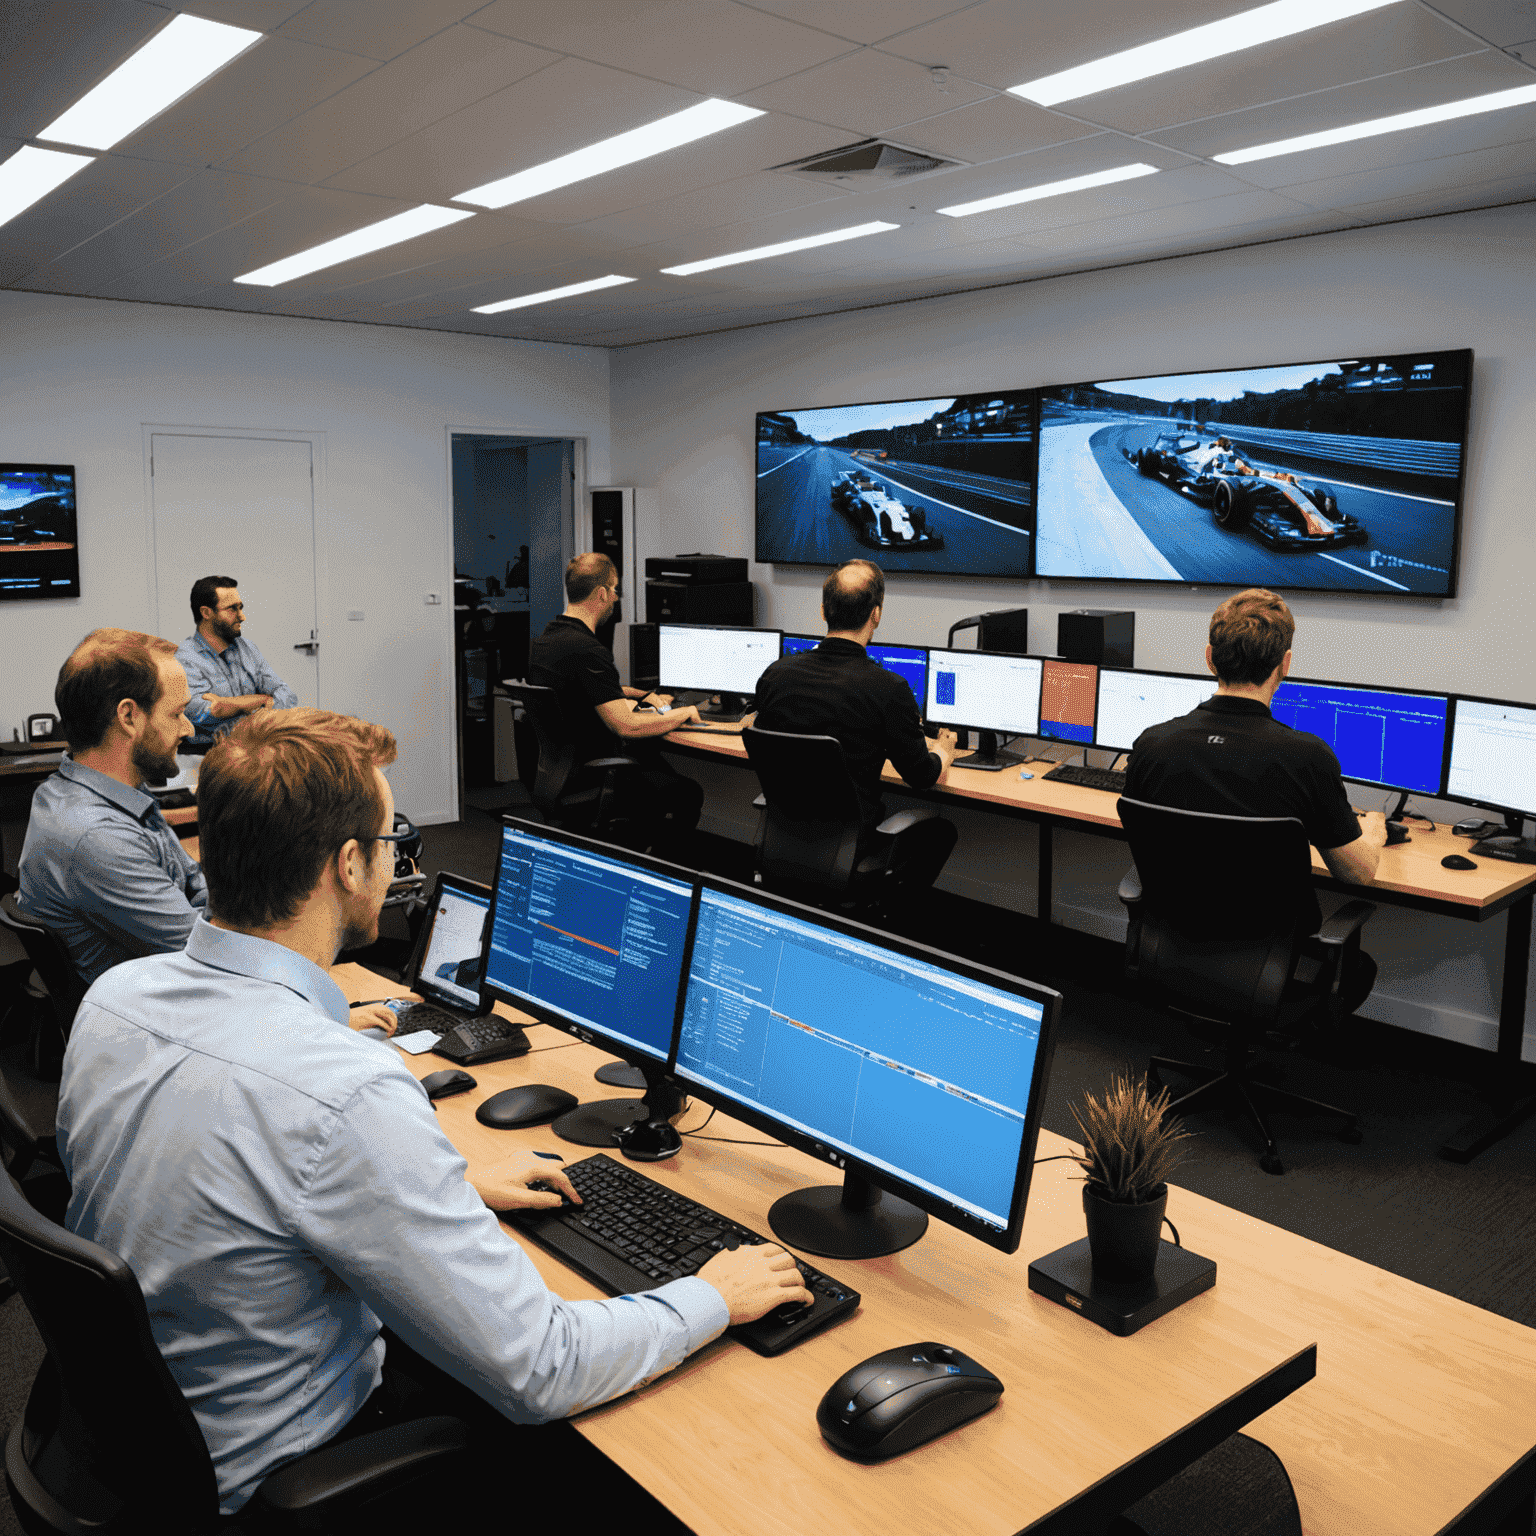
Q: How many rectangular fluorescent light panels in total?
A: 9